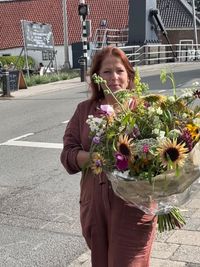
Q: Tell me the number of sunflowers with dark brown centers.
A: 2